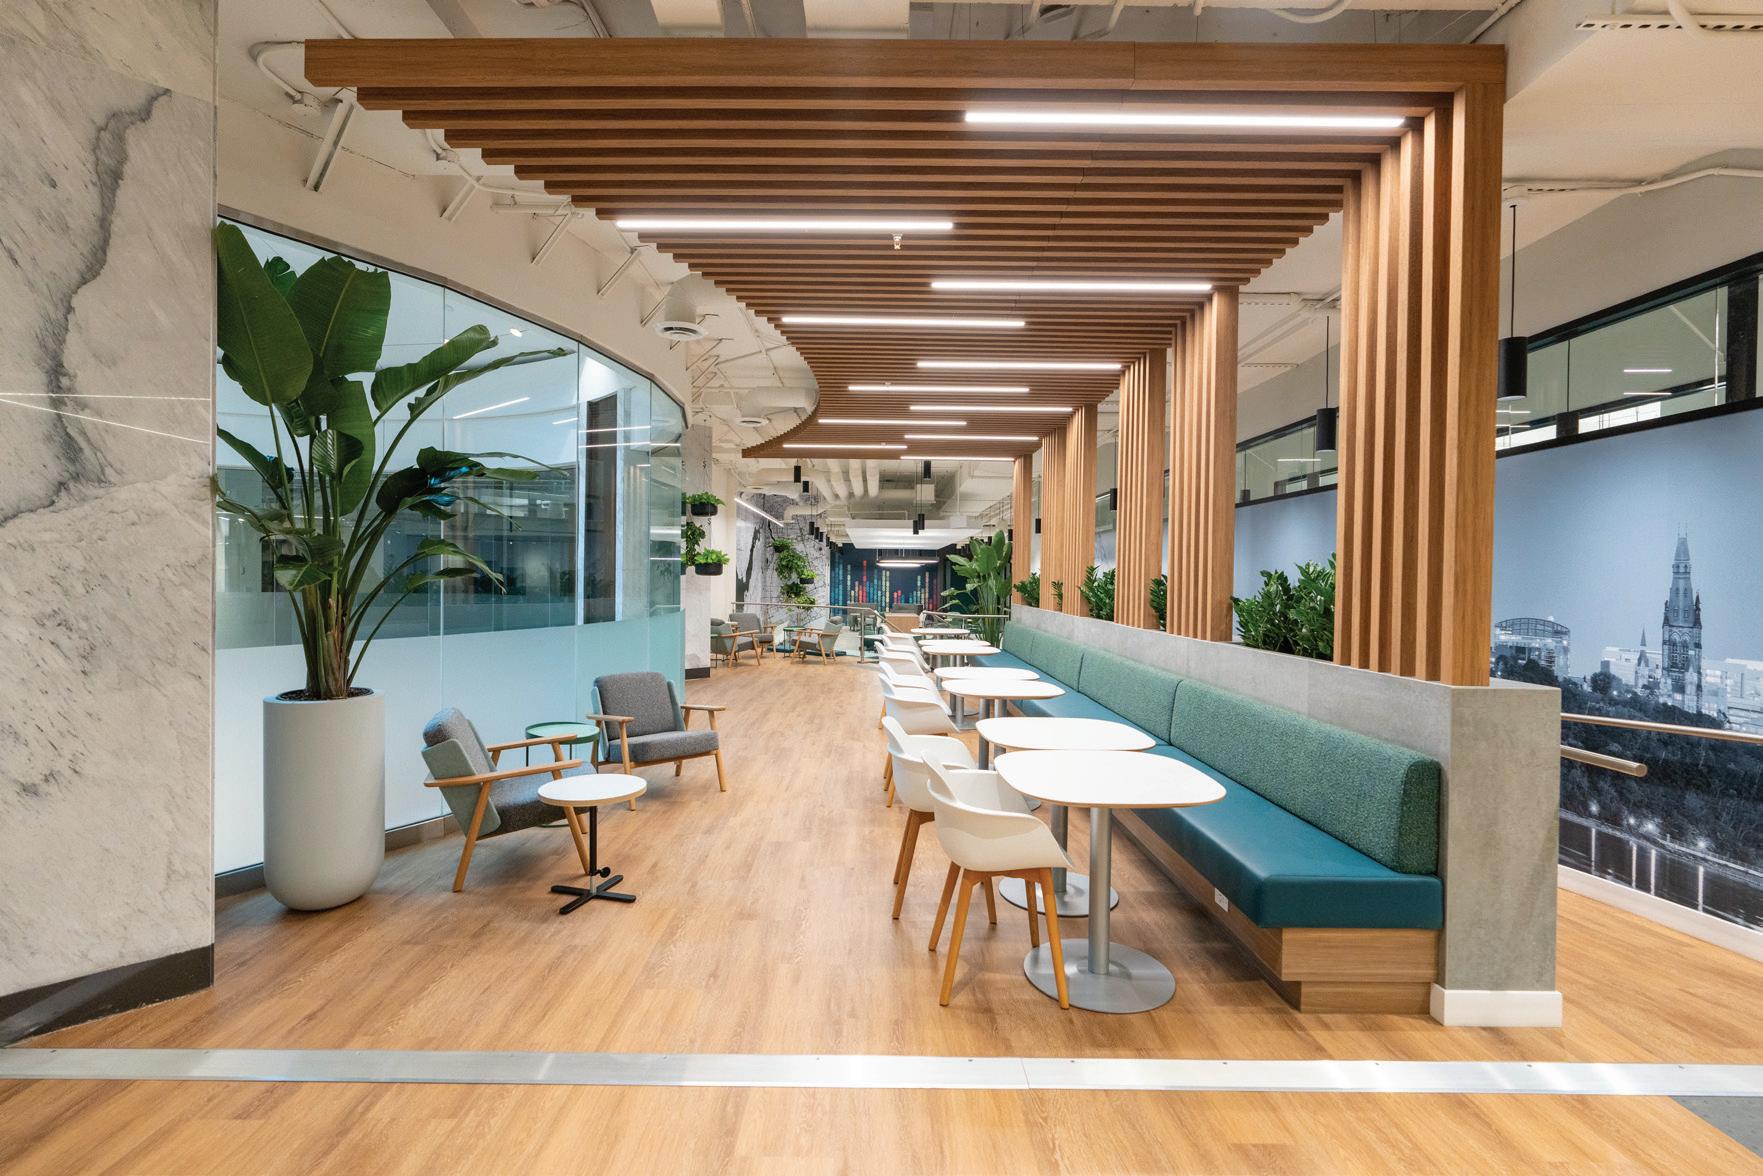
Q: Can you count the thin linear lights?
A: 11